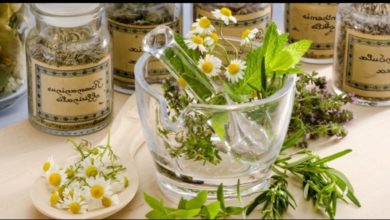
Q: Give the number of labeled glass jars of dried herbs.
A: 5